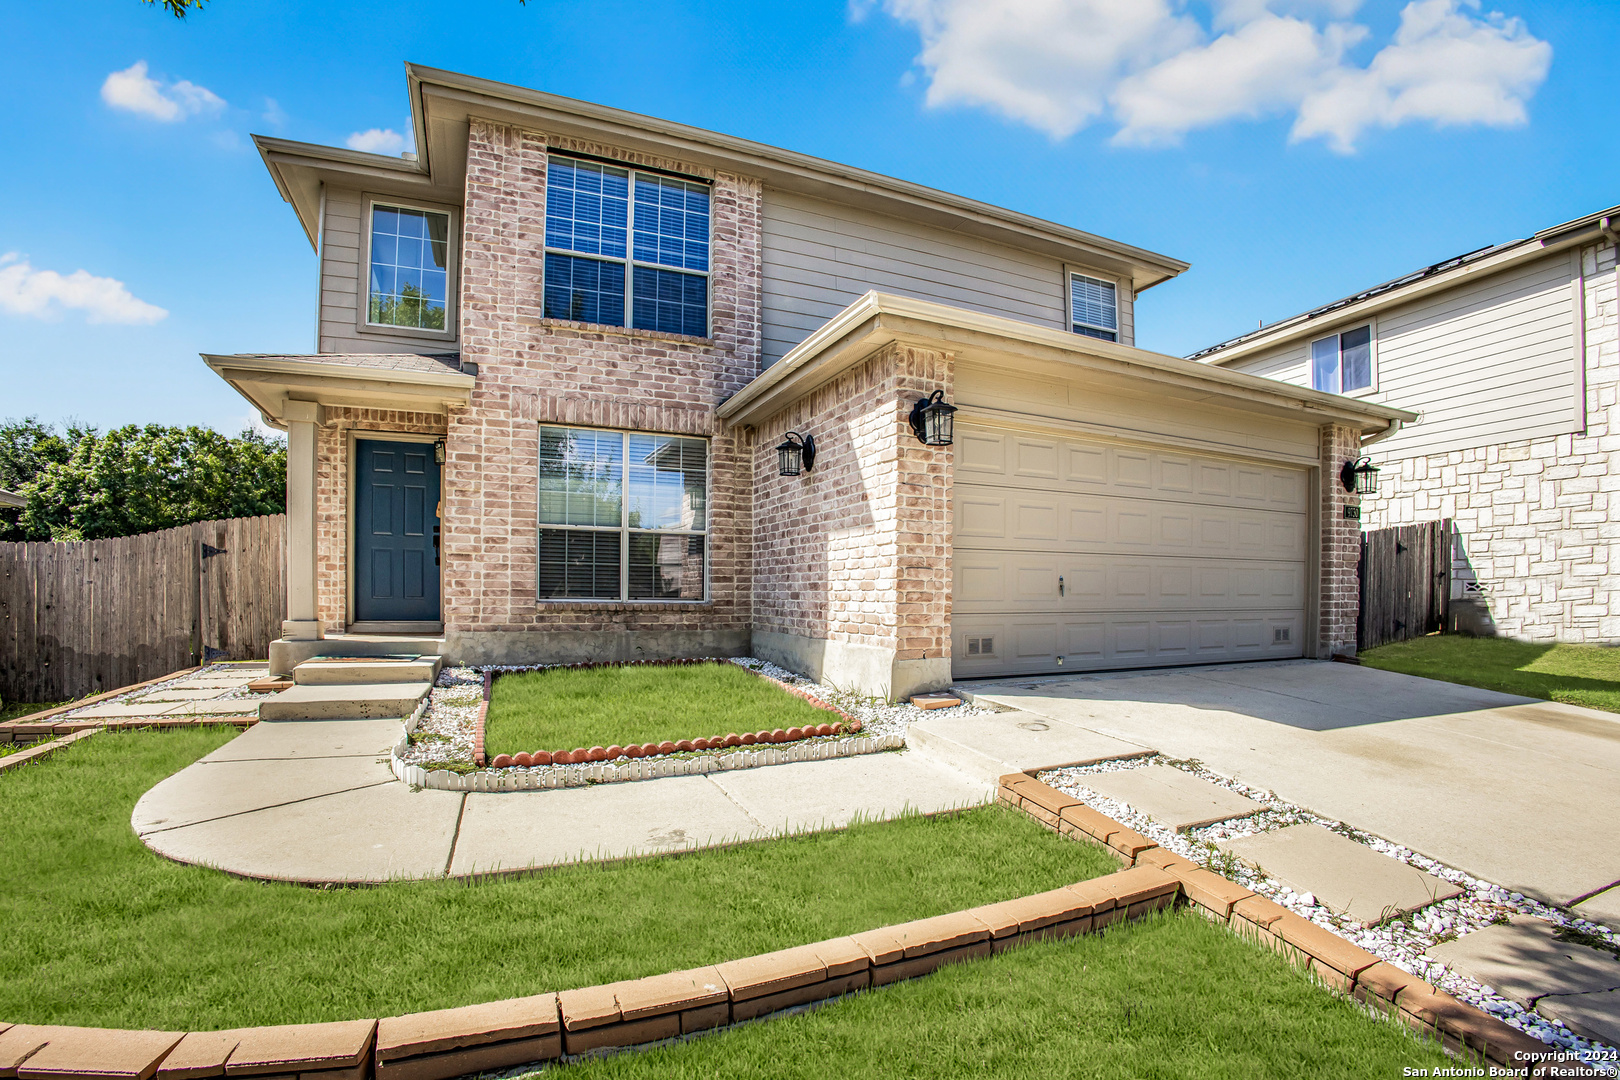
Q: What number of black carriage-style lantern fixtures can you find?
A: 3